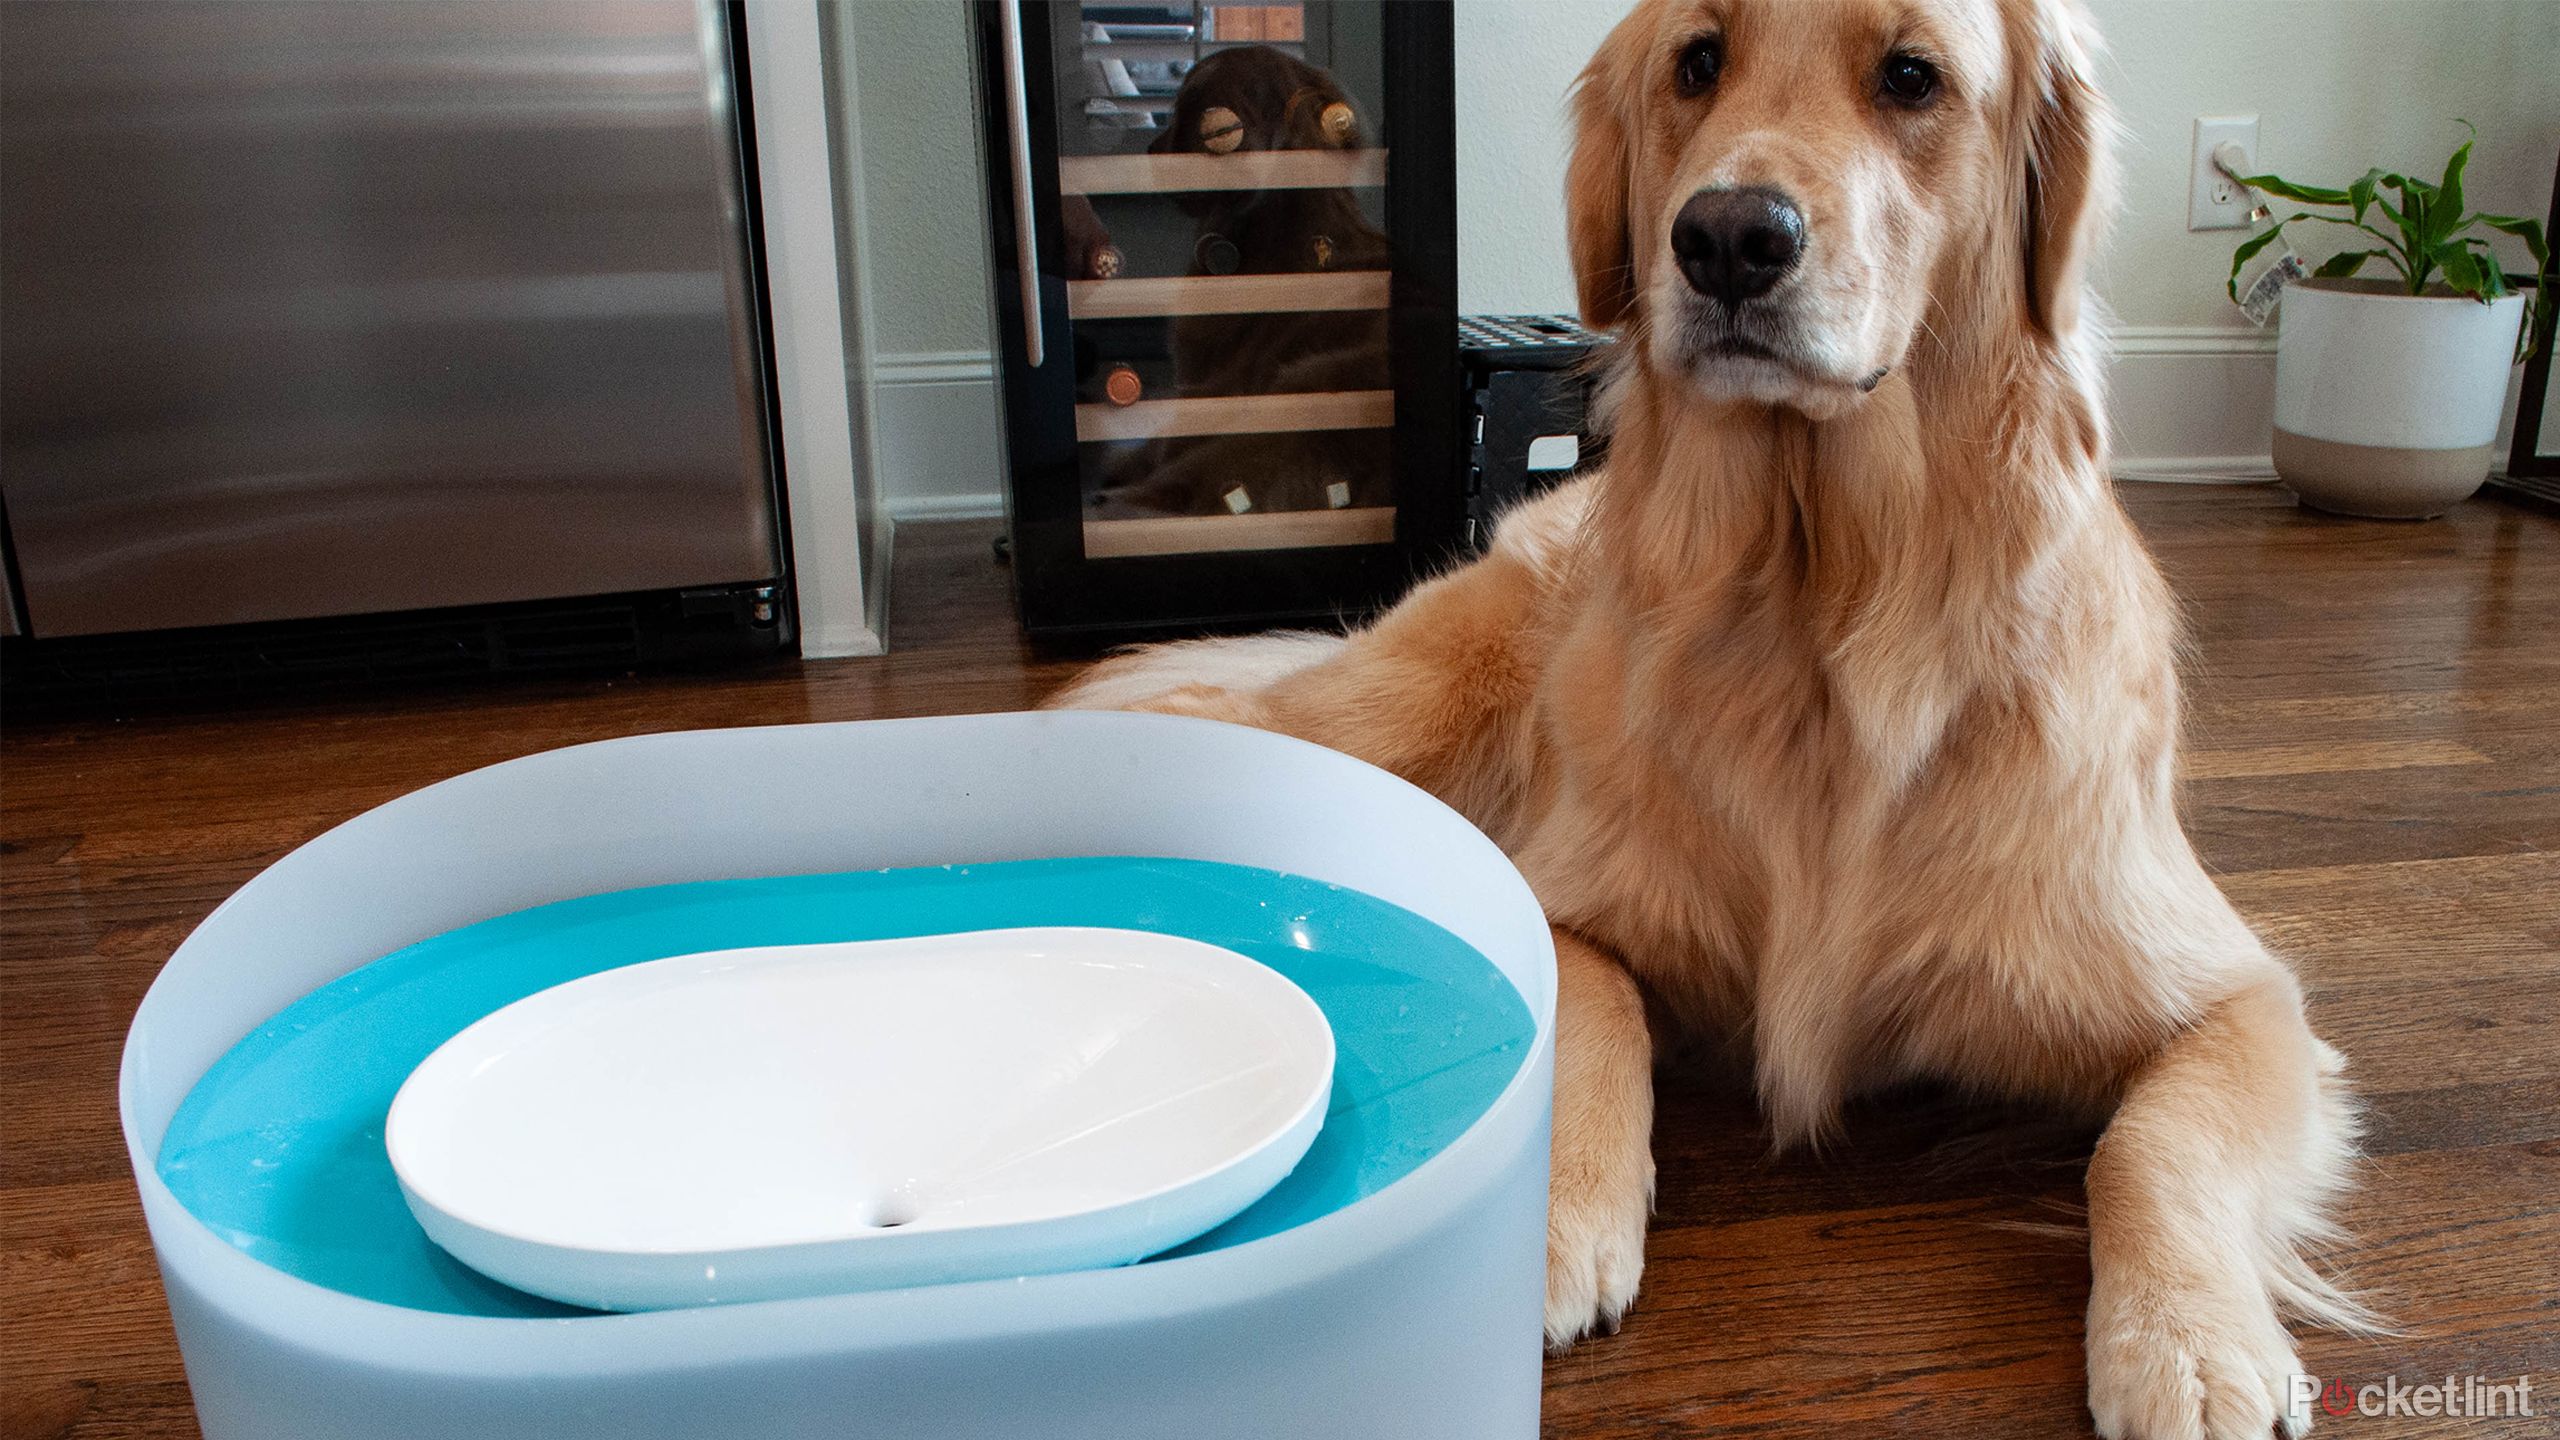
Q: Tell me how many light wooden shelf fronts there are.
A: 4